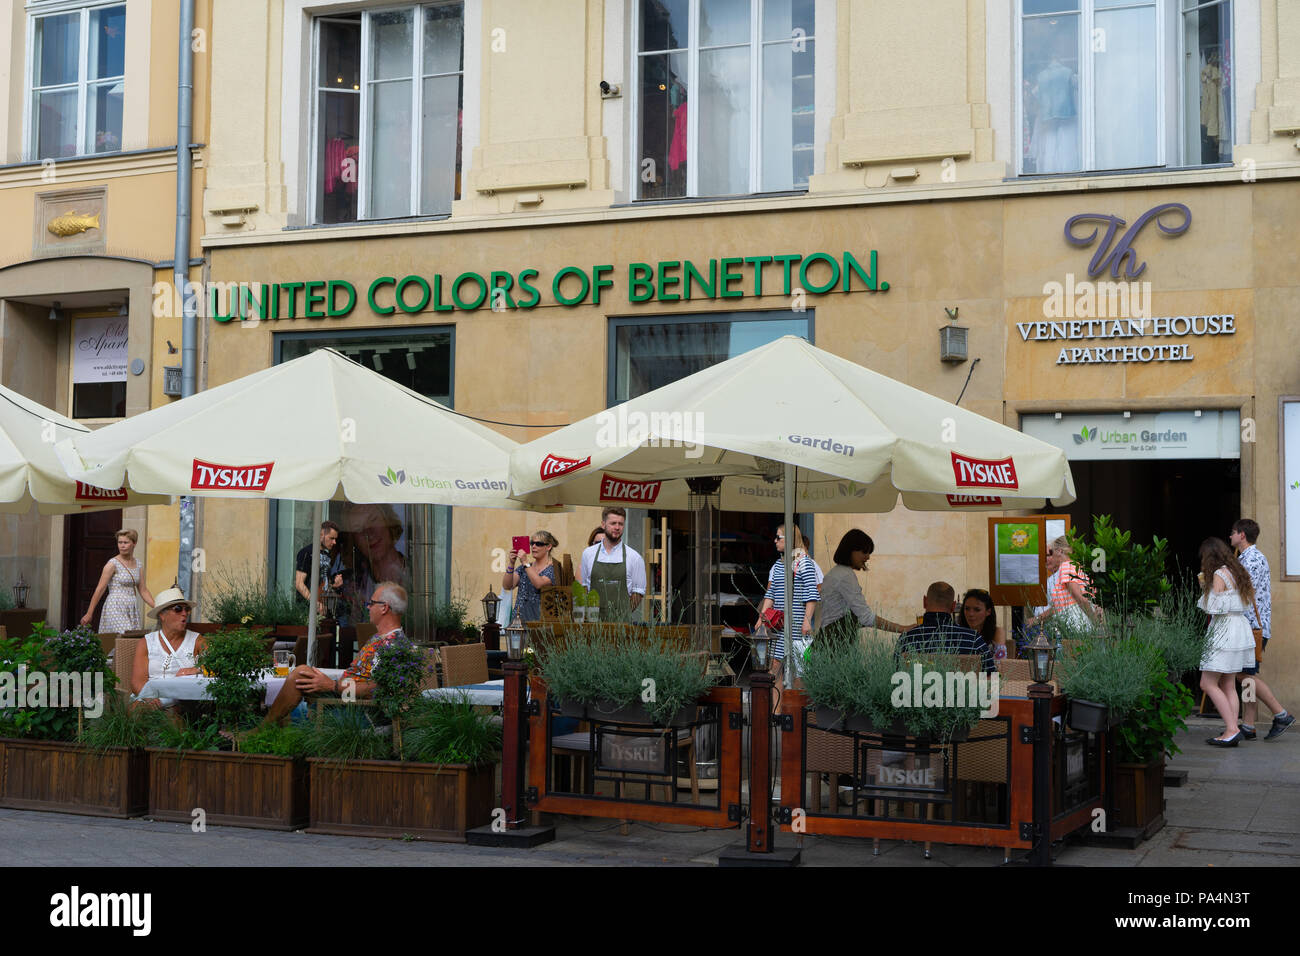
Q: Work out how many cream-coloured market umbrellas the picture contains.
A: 3